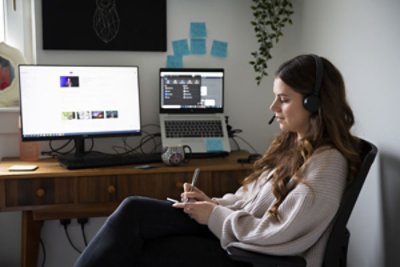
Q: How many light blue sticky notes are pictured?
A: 6